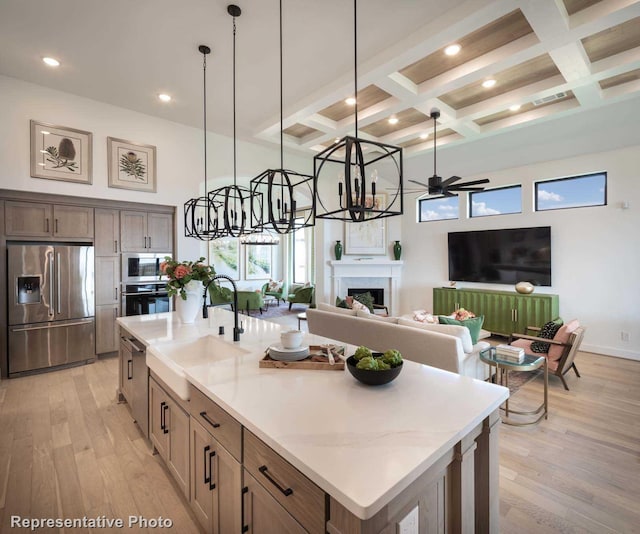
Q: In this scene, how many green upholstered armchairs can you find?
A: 4